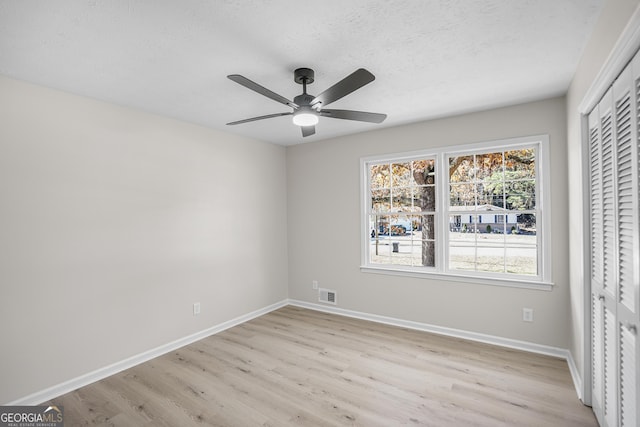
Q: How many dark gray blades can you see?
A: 5